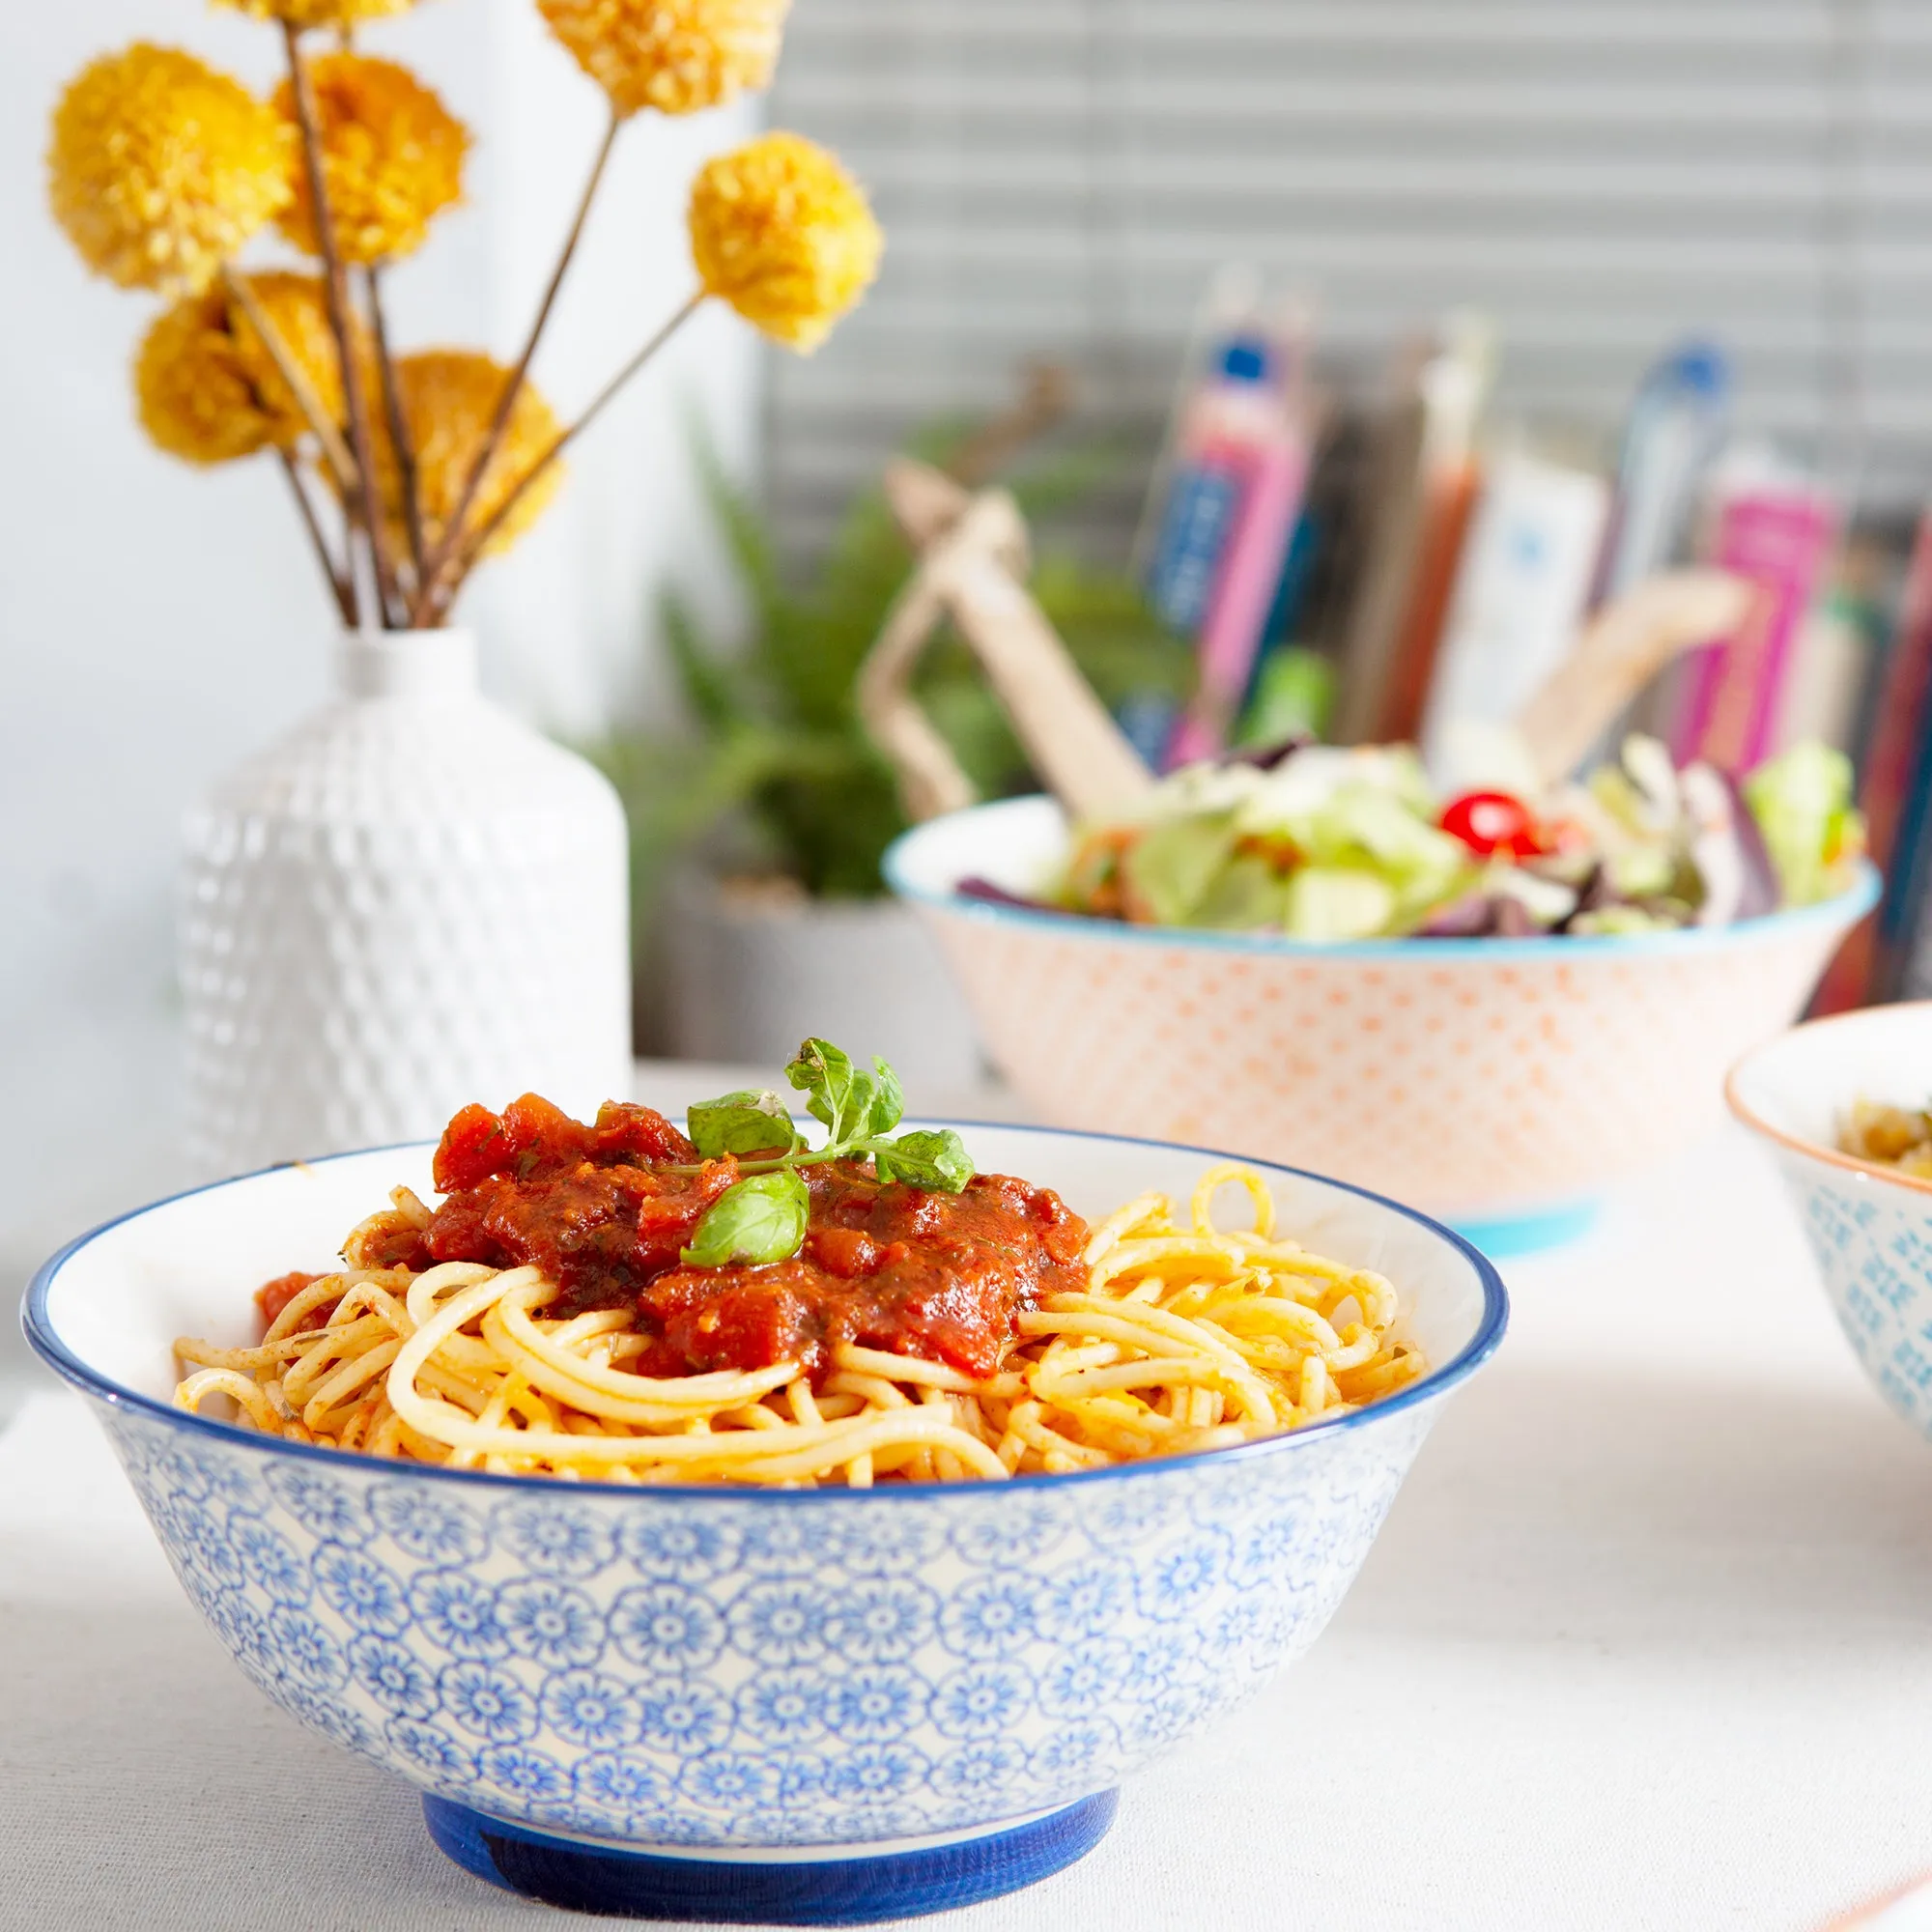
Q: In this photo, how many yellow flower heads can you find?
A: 7